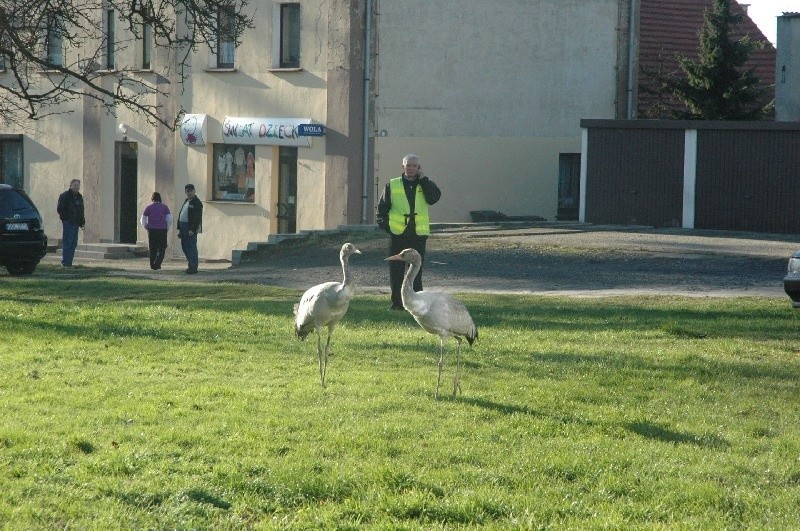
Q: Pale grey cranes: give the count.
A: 2